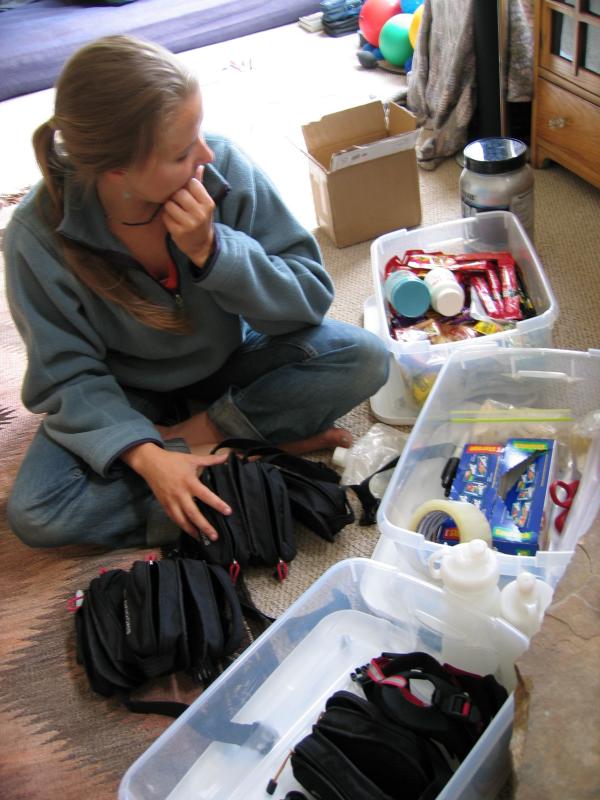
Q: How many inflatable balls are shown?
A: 4